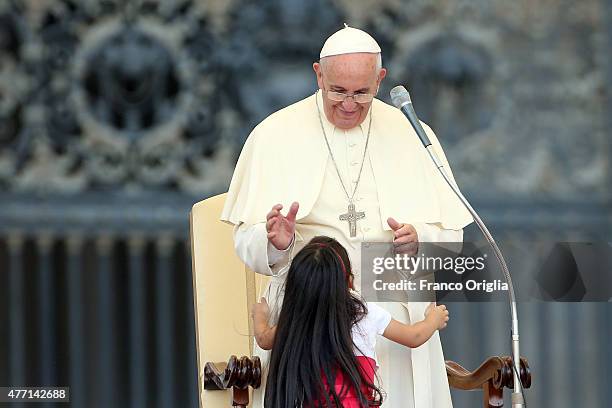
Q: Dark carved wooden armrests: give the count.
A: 2